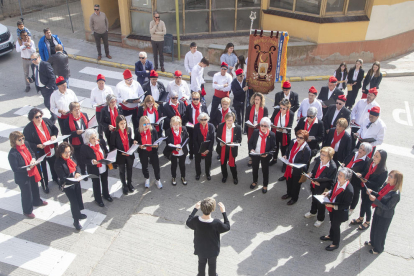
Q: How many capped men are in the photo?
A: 13